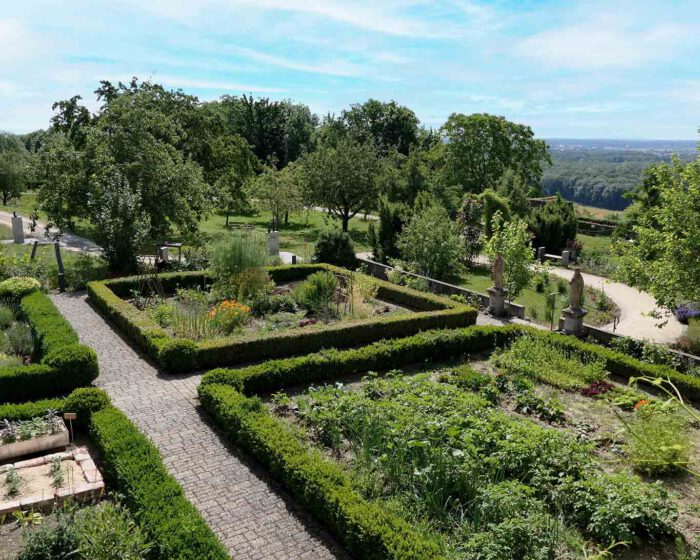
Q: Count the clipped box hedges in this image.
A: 4